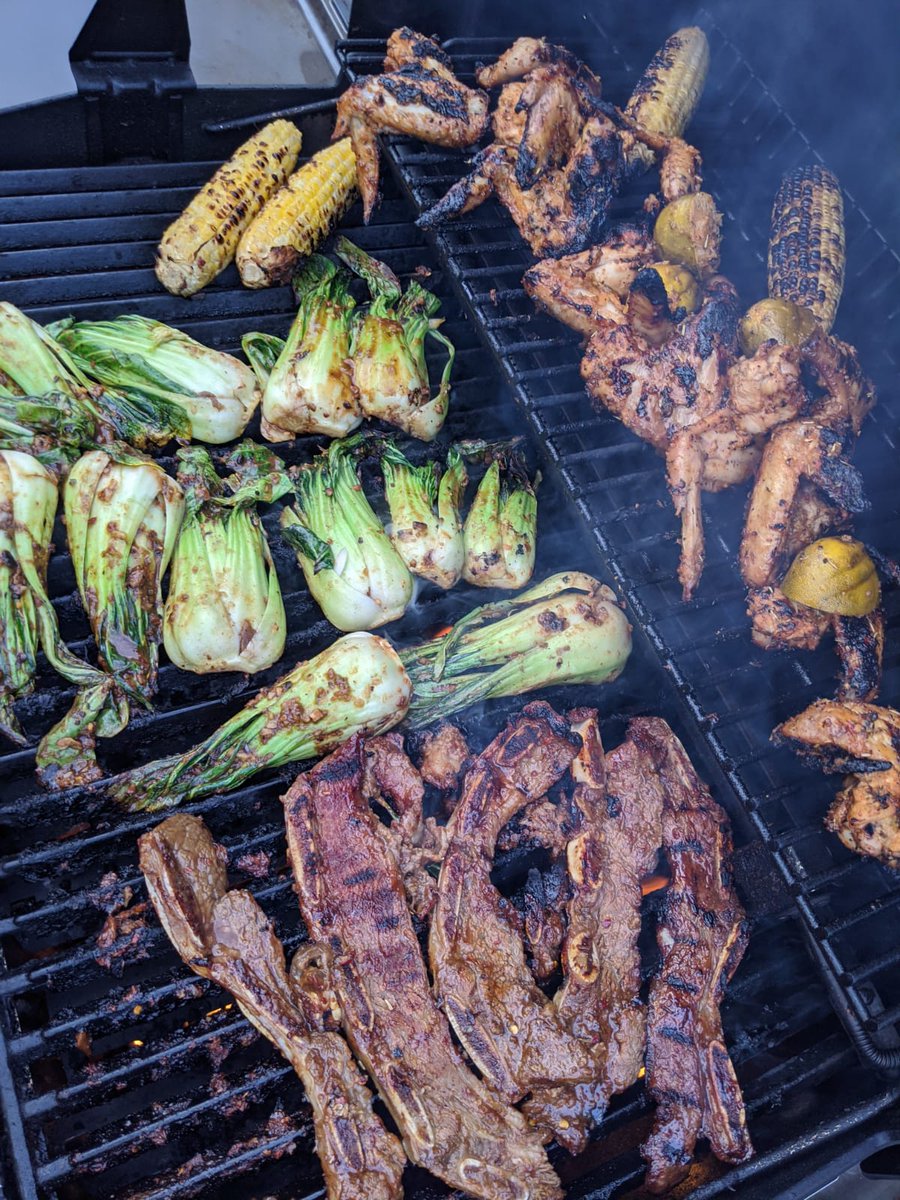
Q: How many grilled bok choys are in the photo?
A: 12